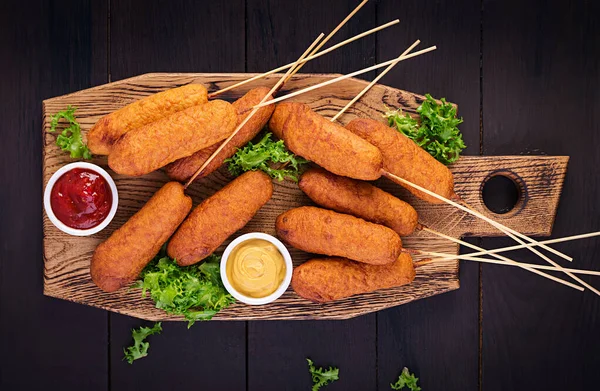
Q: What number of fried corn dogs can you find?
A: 10